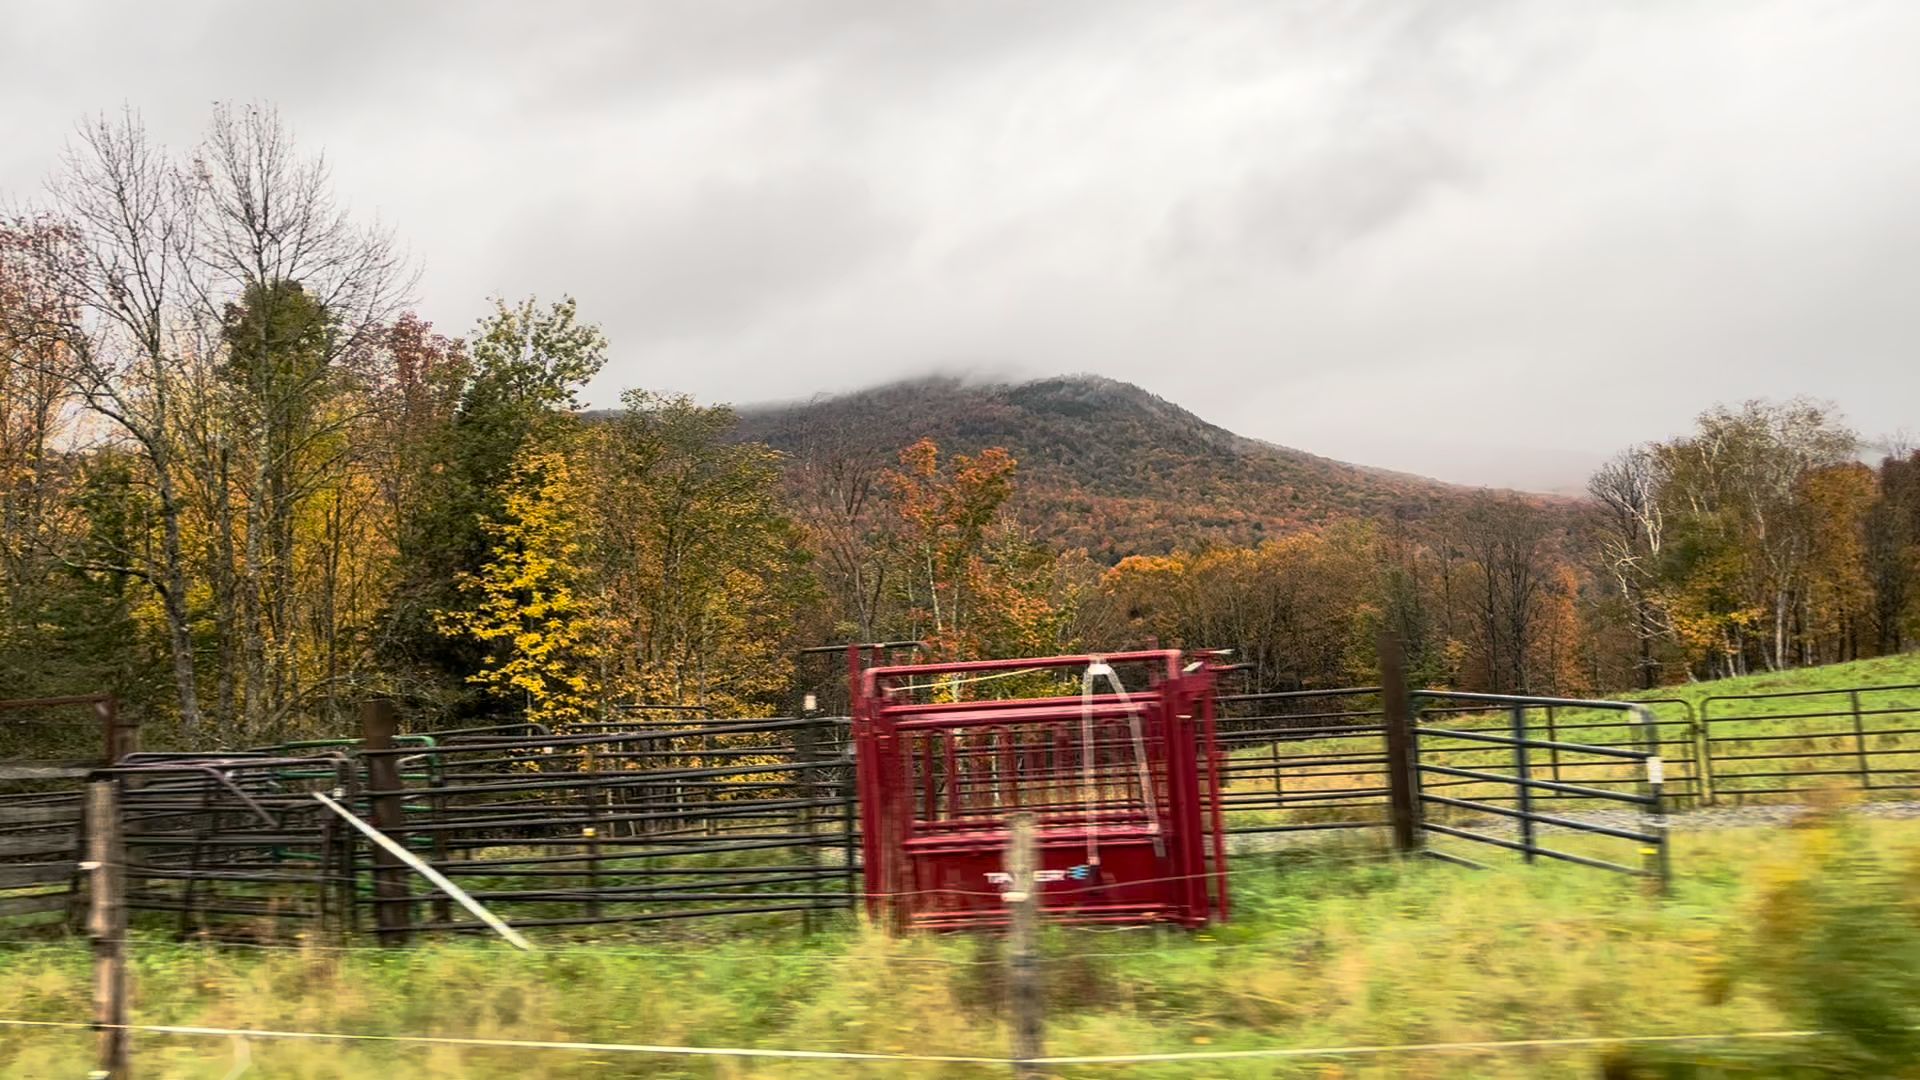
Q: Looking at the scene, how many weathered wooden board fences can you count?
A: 1